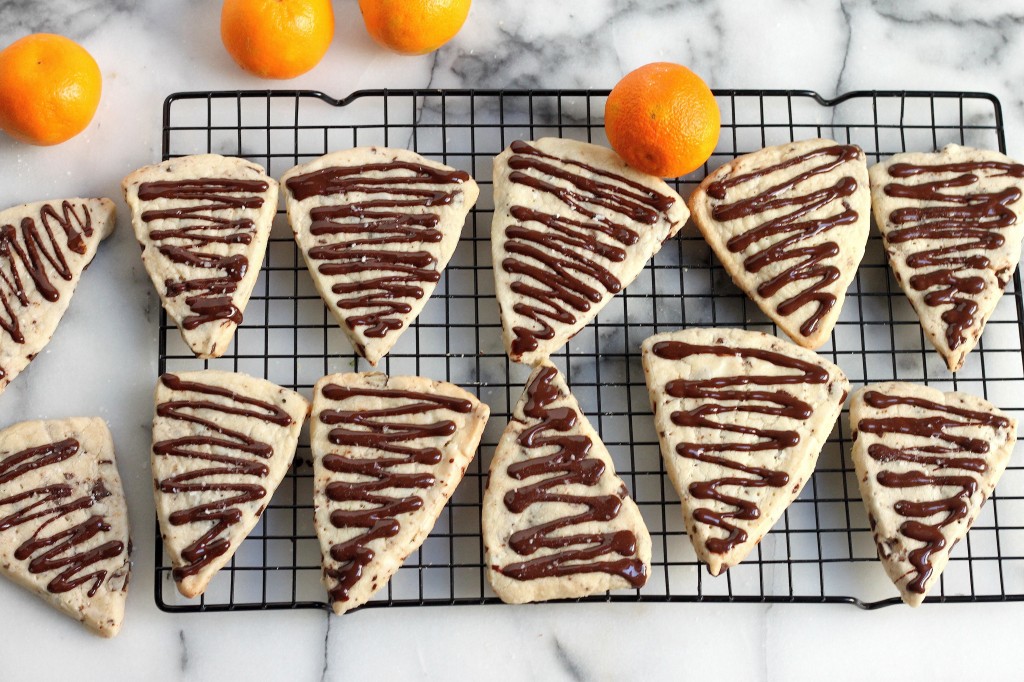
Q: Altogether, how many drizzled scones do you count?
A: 12